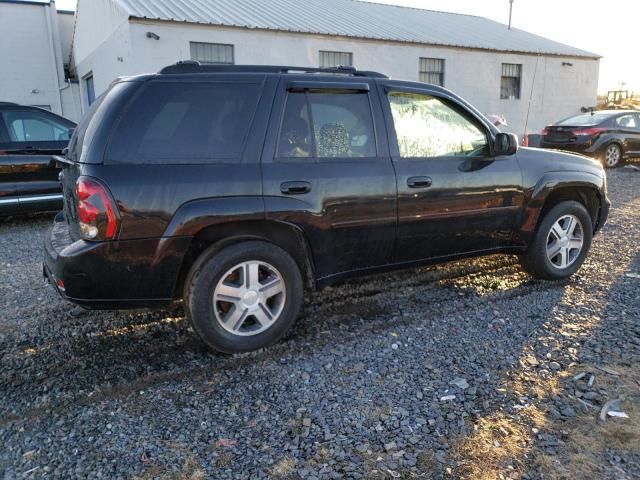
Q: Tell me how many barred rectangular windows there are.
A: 4